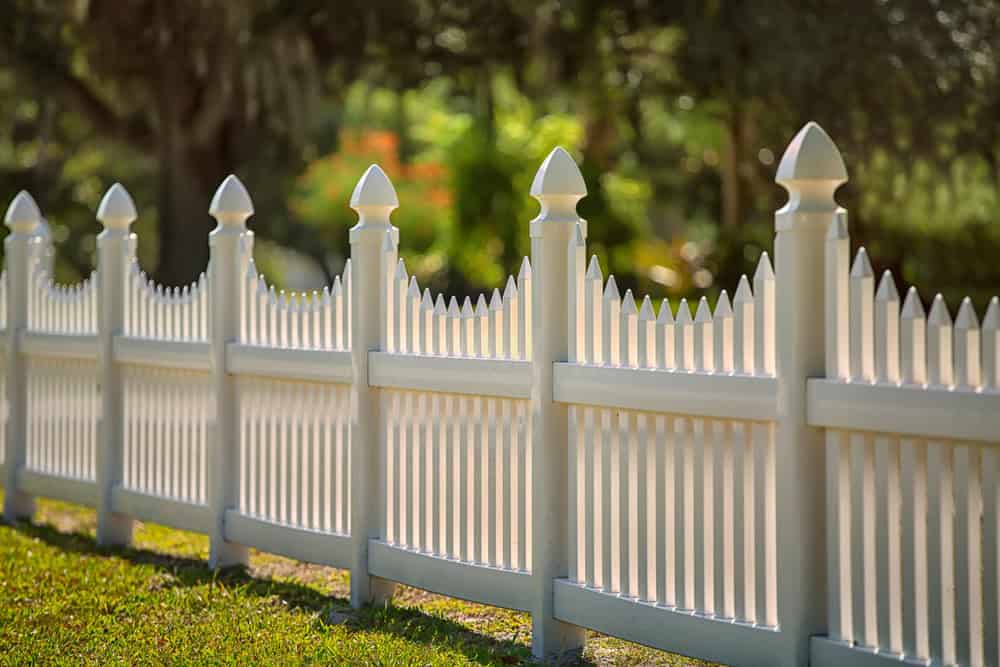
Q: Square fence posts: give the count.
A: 6